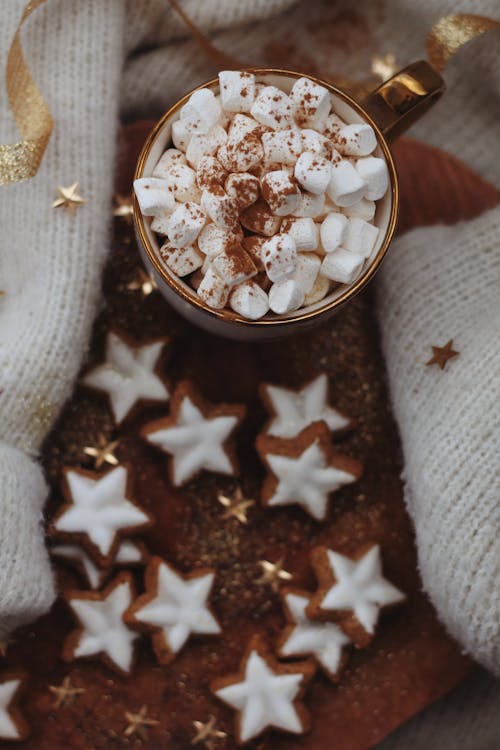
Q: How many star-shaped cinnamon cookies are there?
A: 12